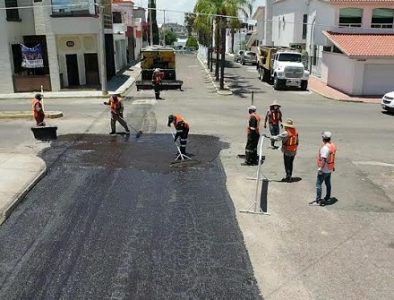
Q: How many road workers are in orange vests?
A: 8